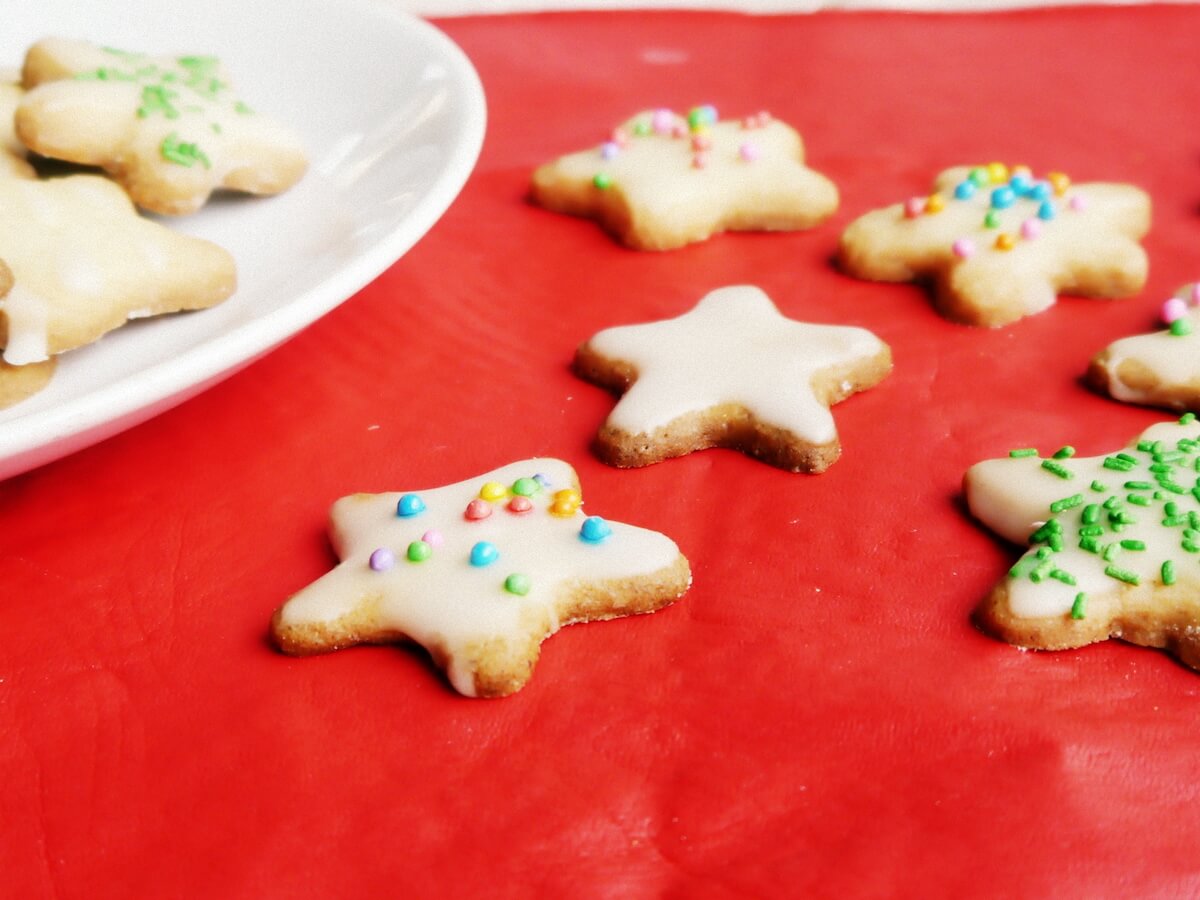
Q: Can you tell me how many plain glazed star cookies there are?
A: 1